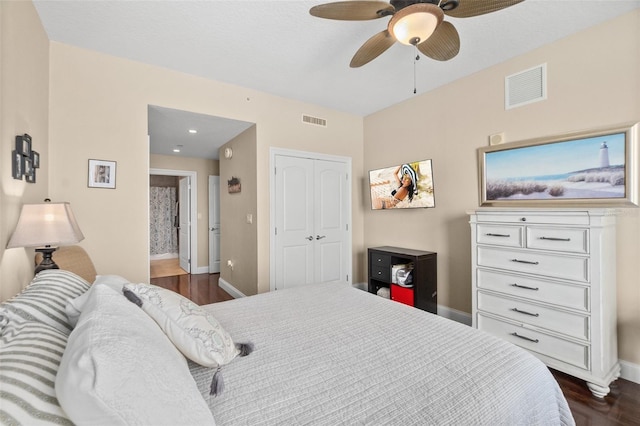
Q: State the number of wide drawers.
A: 4